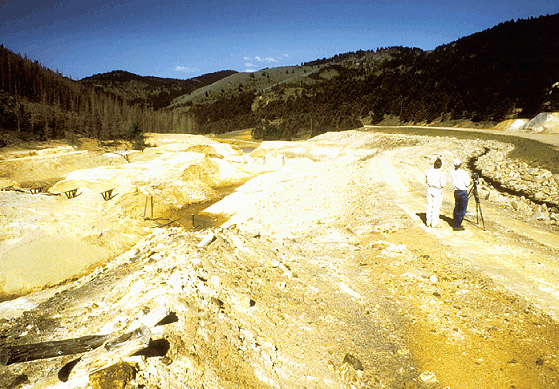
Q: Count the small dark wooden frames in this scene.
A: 3